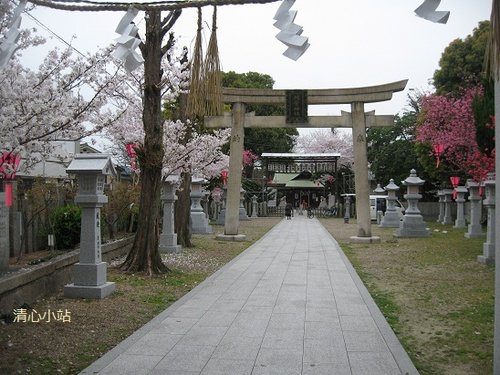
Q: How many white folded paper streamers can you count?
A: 4